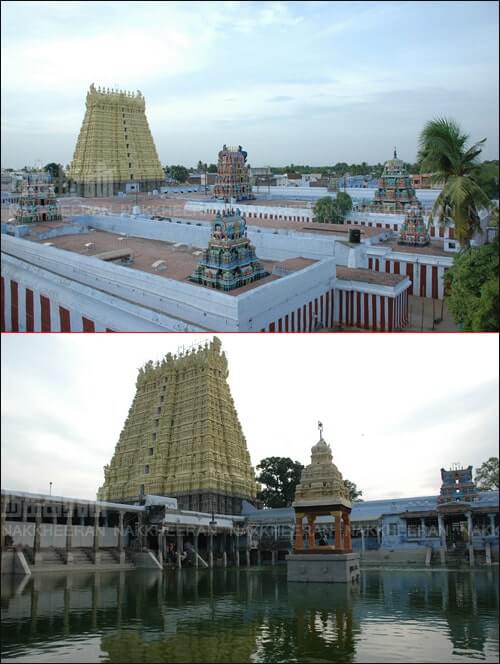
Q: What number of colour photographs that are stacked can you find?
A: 2